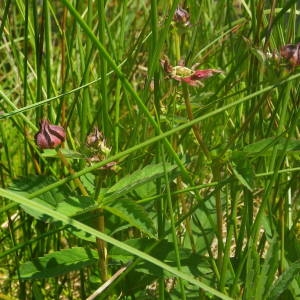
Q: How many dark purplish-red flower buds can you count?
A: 4